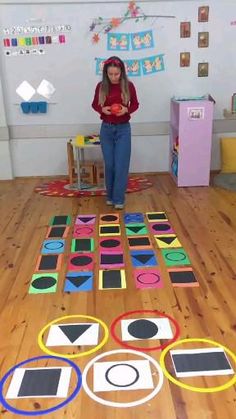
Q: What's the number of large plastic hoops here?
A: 5